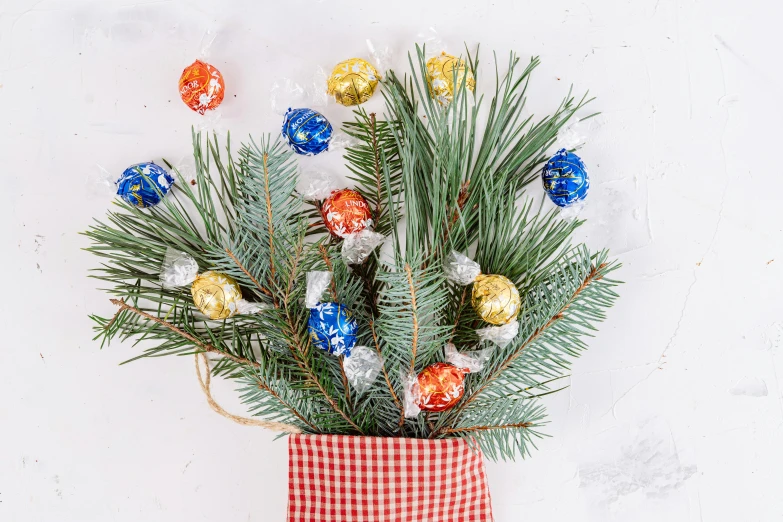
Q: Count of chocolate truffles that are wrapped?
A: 11